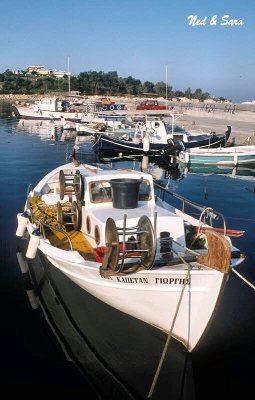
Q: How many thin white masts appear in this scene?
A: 2